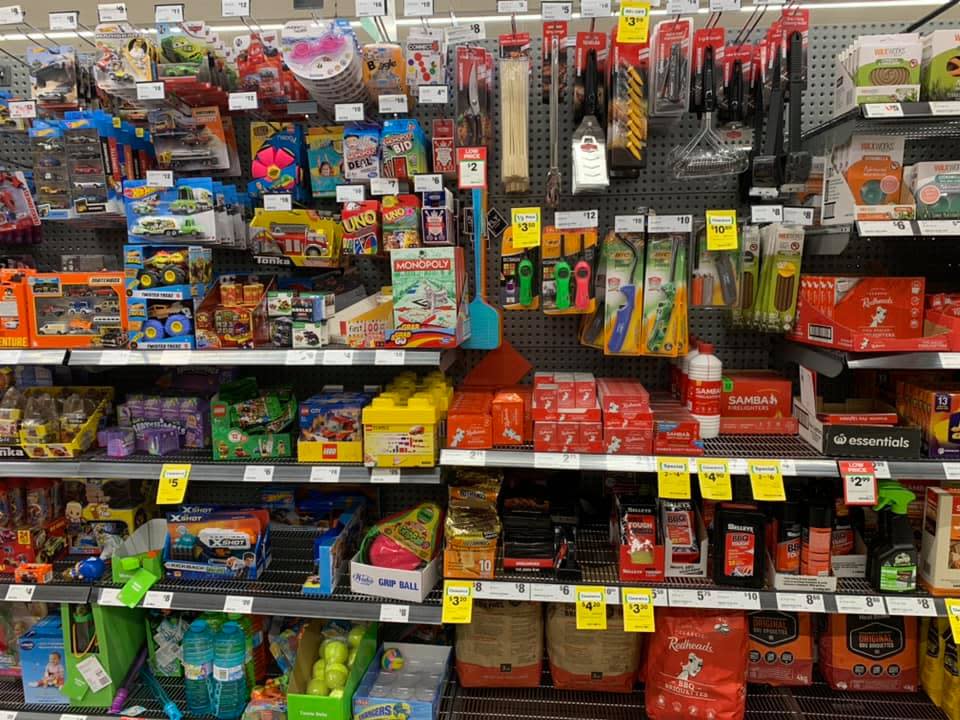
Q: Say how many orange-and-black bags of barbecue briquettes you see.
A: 2